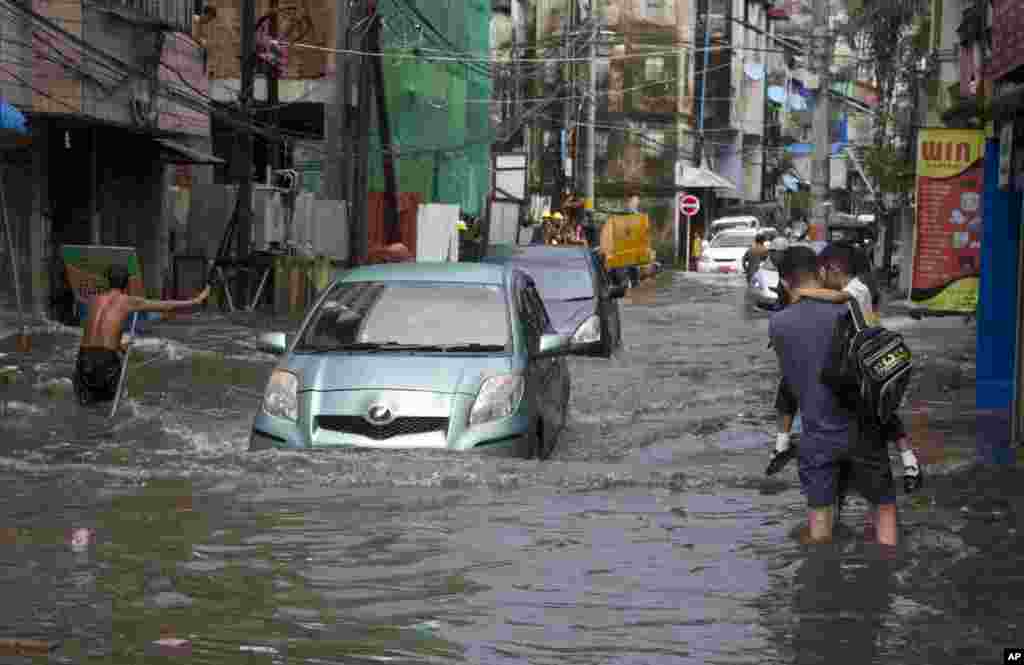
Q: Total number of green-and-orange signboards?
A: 1